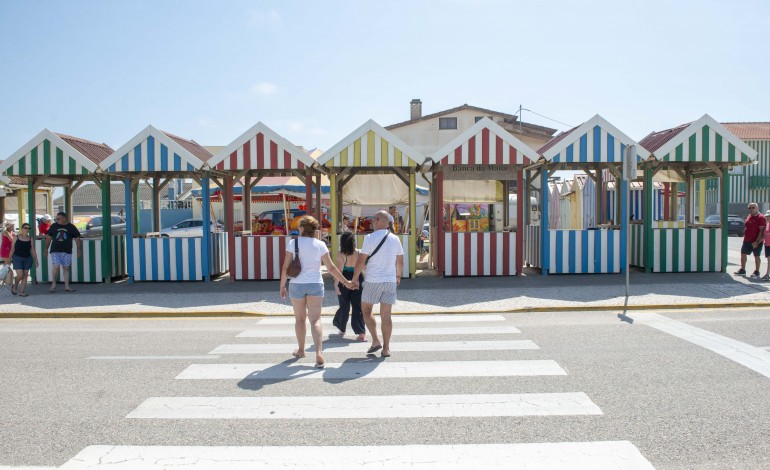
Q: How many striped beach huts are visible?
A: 7